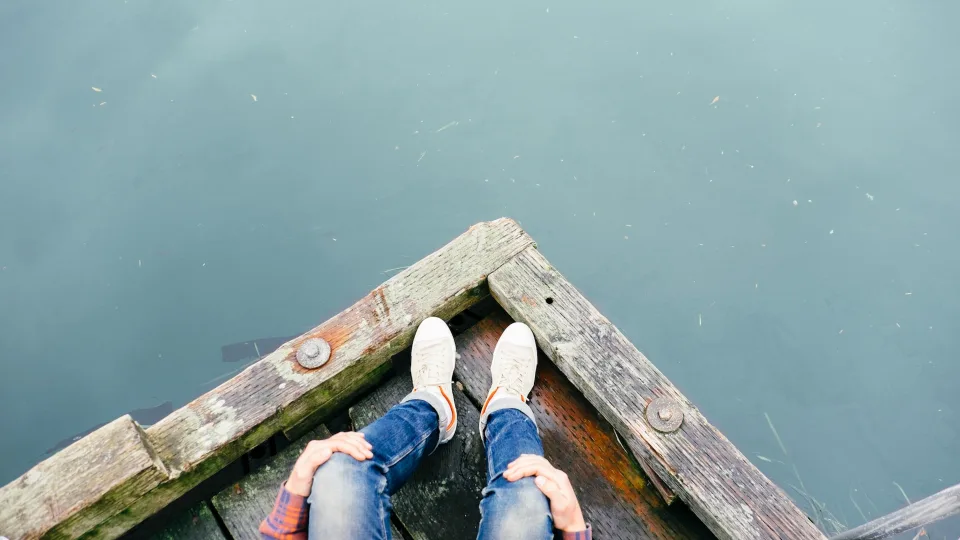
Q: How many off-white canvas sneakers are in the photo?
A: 2